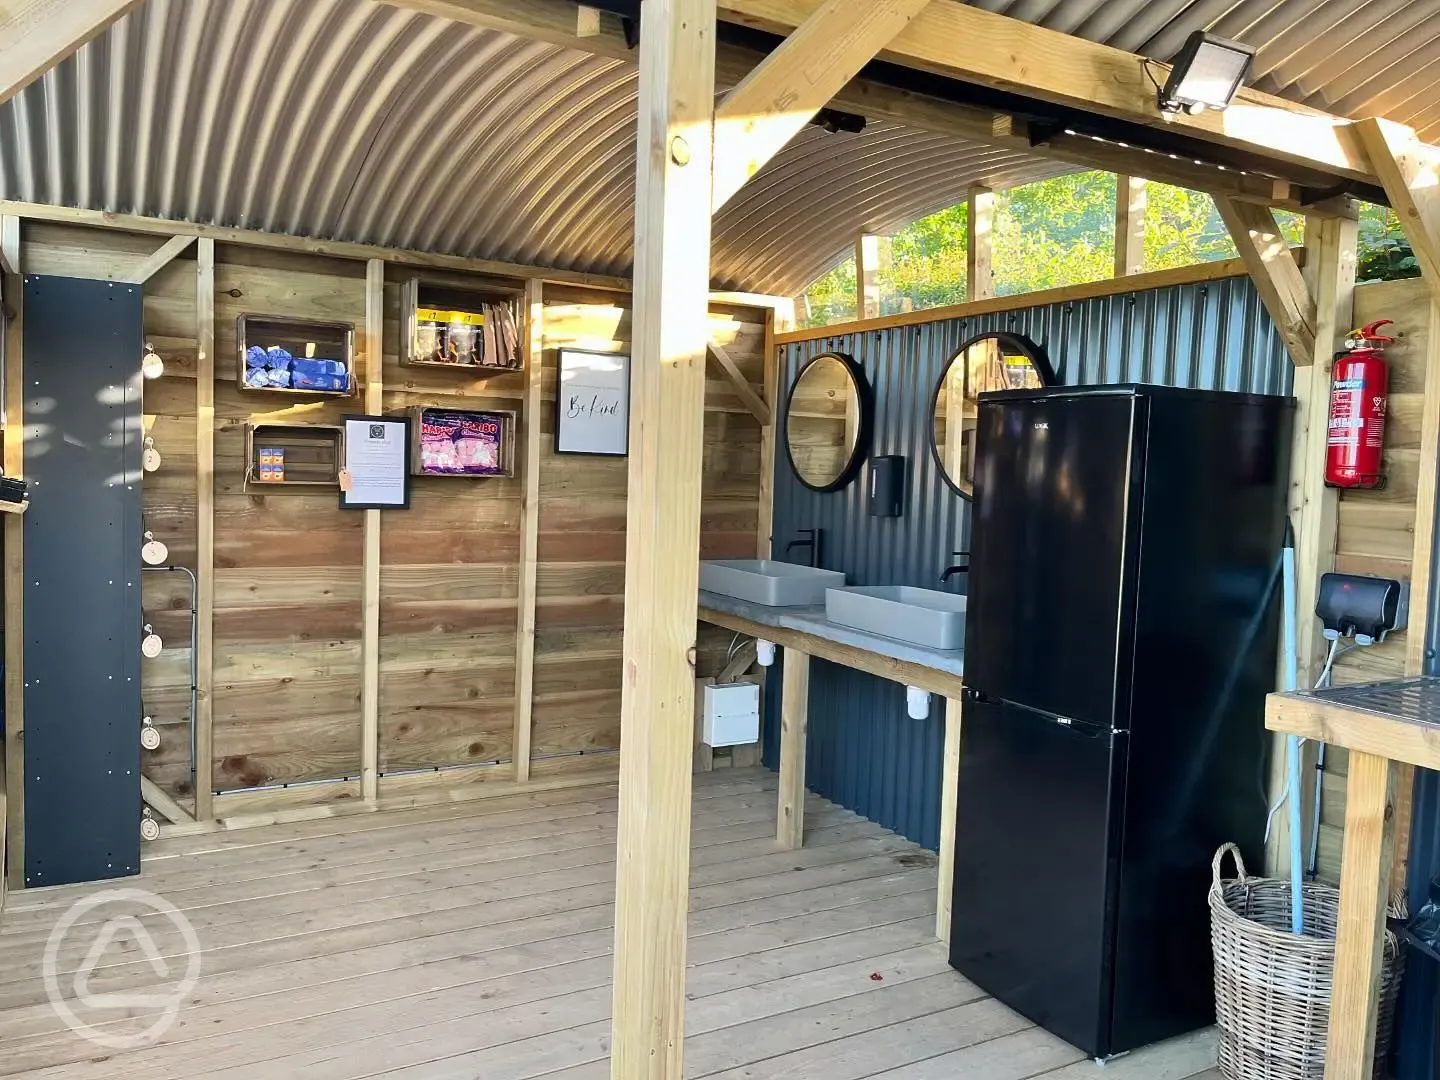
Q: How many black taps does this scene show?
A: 2